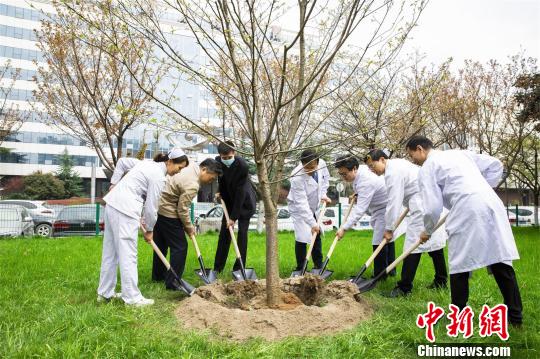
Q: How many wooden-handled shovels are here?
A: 7